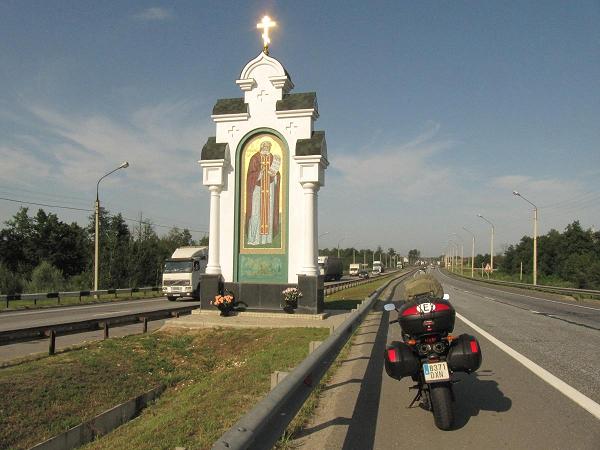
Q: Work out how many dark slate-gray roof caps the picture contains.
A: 4